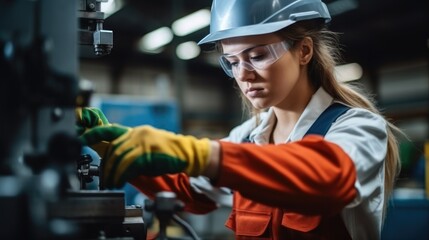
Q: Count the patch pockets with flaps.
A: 2